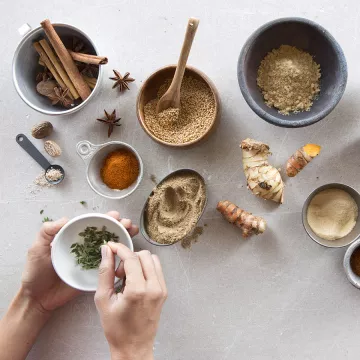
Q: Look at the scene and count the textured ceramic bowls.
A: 1